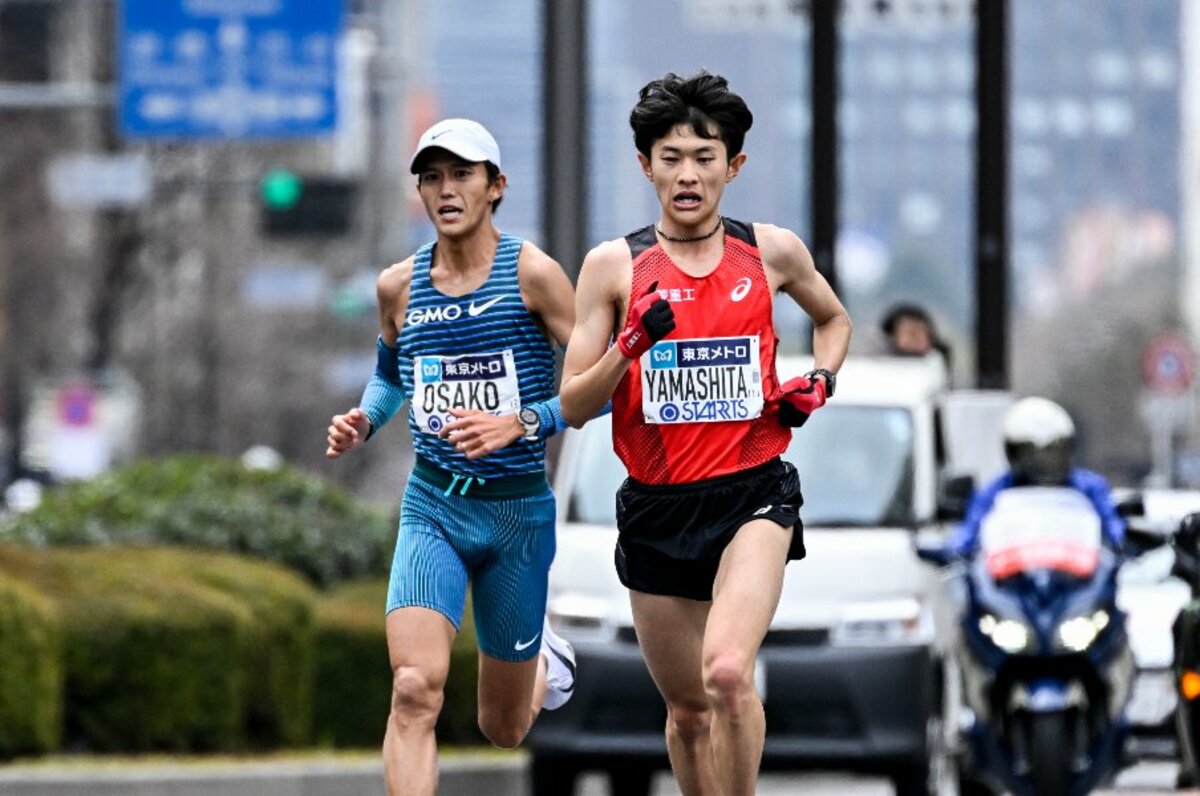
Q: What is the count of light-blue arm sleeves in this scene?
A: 2